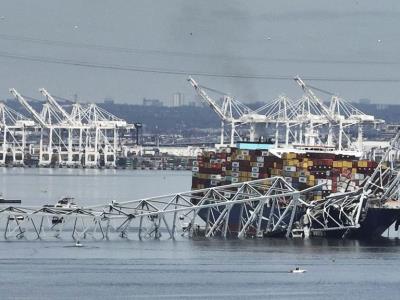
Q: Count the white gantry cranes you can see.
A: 8